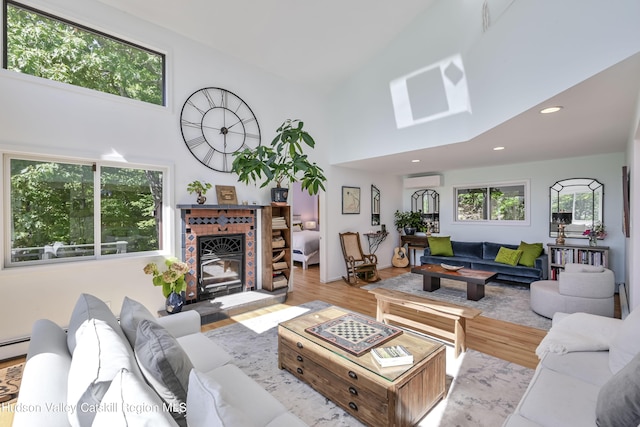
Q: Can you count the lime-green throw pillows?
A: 3